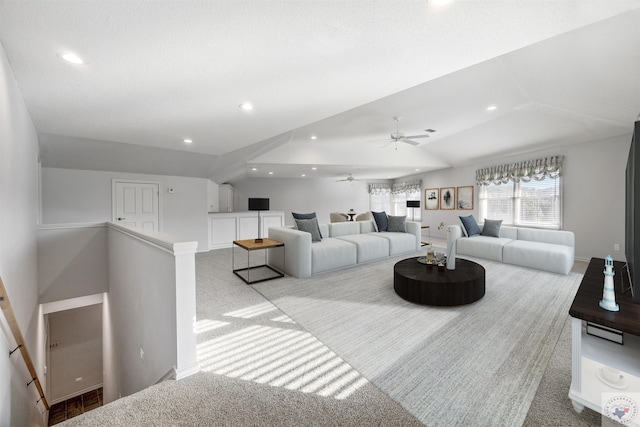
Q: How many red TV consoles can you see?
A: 0